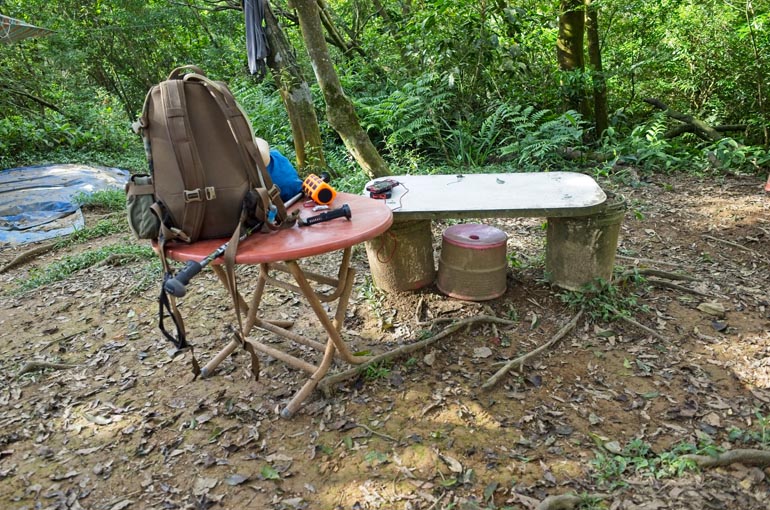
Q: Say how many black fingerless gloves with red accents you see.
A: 0